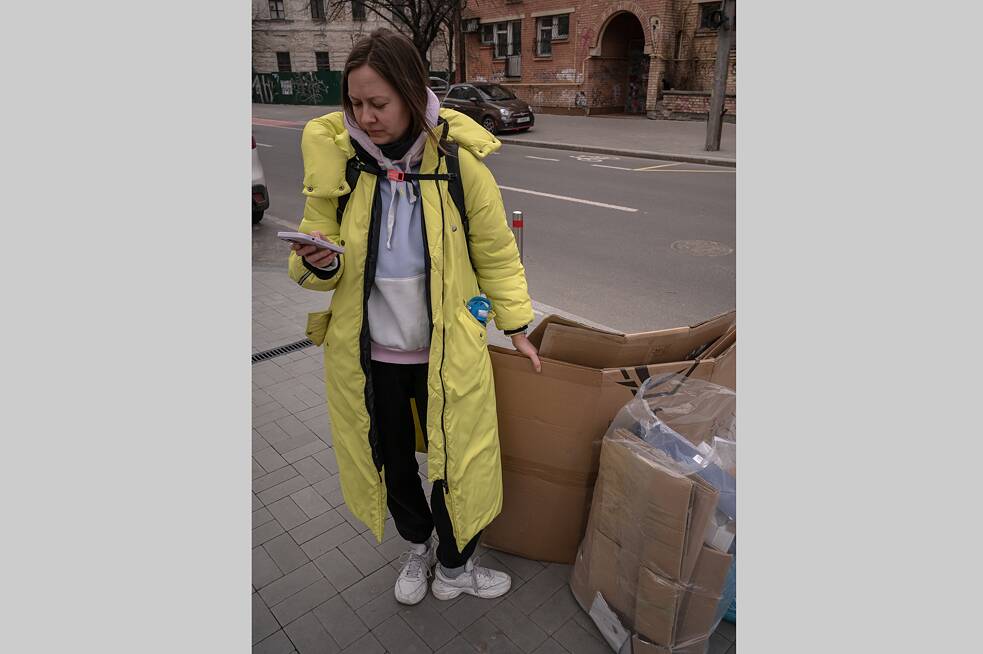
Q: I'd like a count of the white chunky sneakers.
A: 2